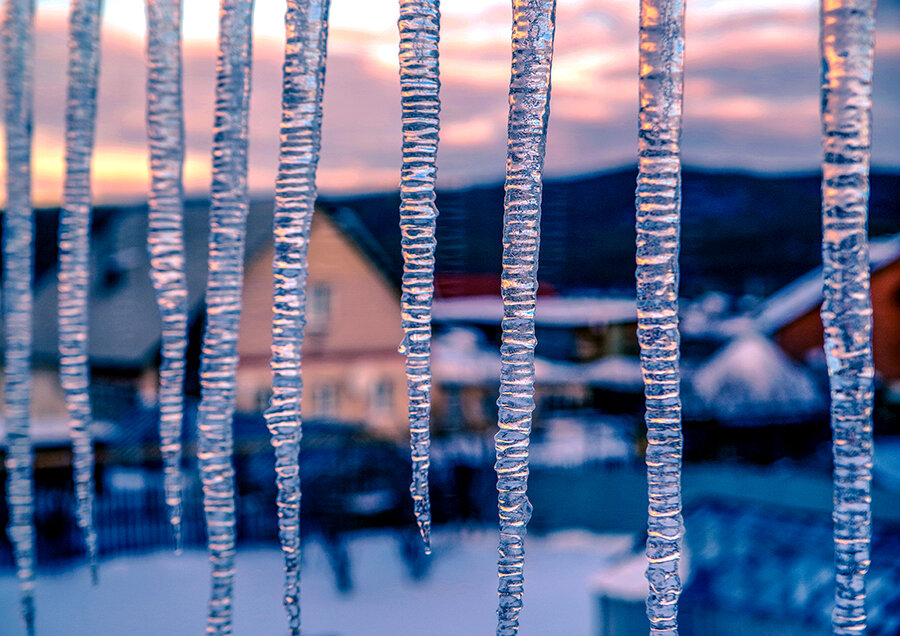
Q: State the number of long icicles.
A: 9